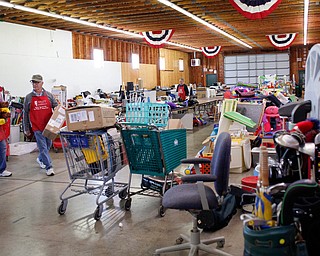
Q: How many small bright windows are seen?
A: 4